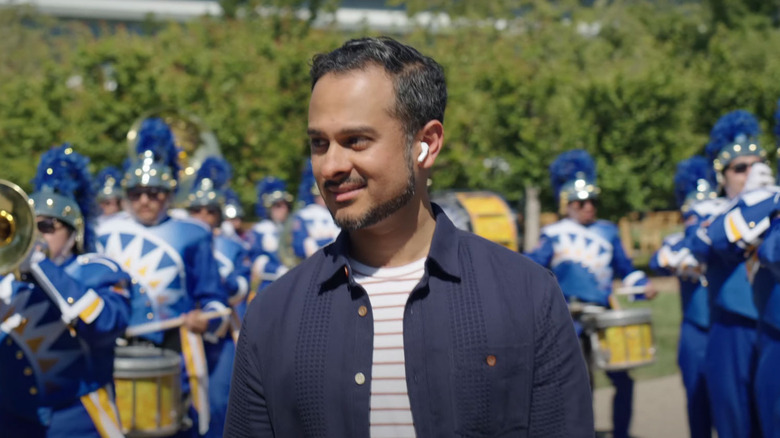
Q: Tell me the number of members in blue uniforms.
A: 11